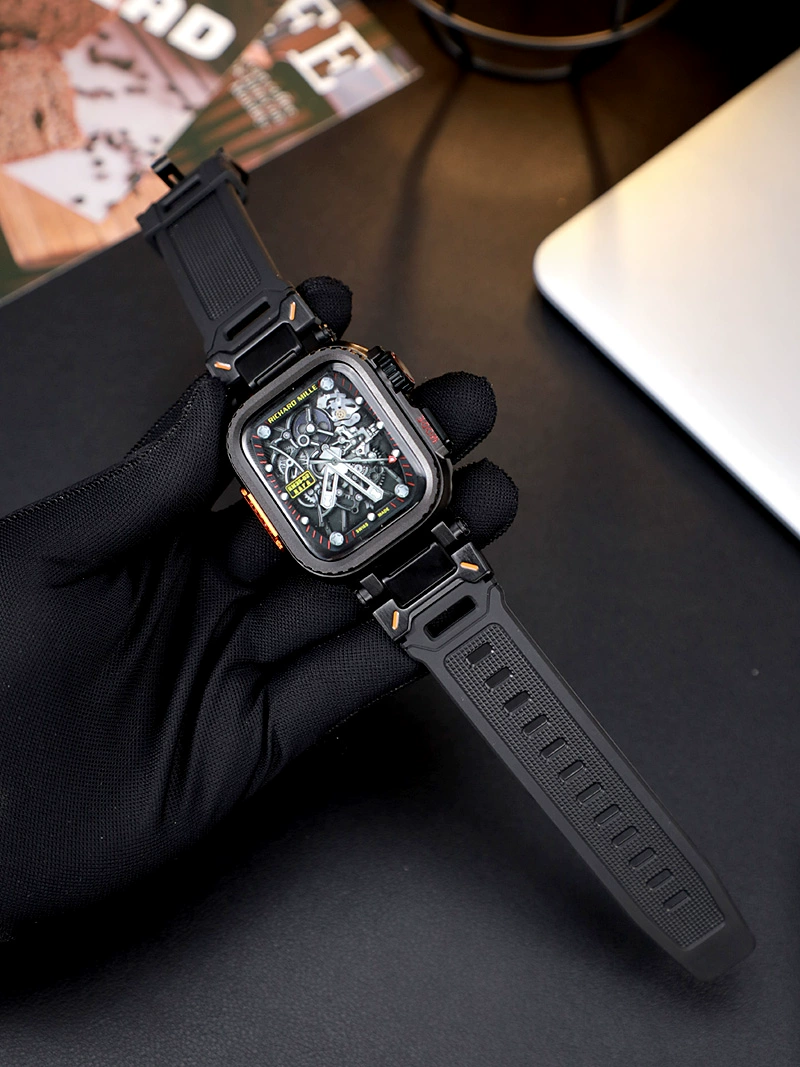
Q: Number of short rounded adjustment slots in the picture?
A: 12